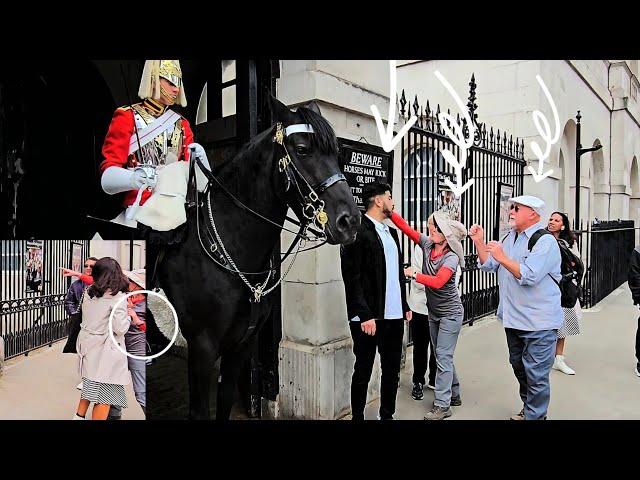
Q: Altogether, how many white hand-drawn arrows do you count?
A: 3